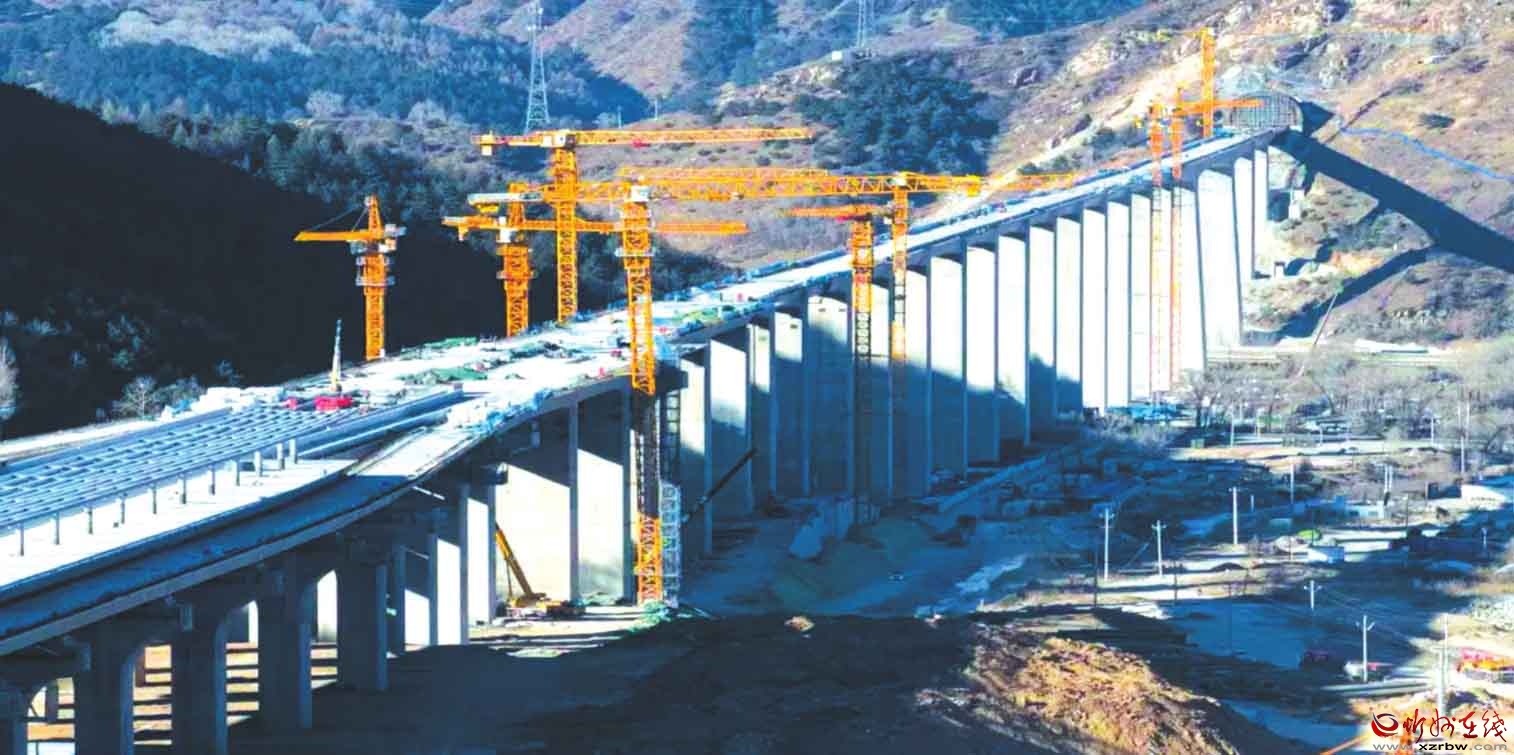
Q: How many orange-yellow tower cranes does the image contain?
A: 9